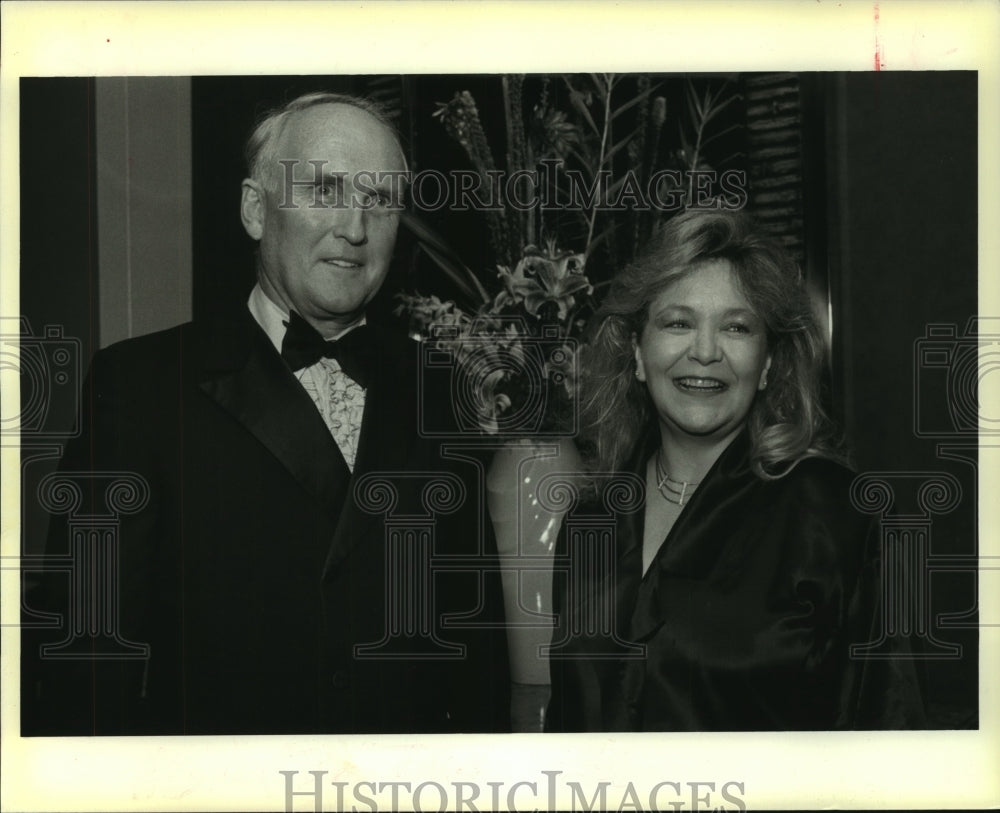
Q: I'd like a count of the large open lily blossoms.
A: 1